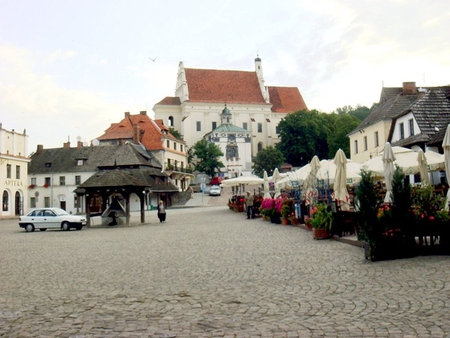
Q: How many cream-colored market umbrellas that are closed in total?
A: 7